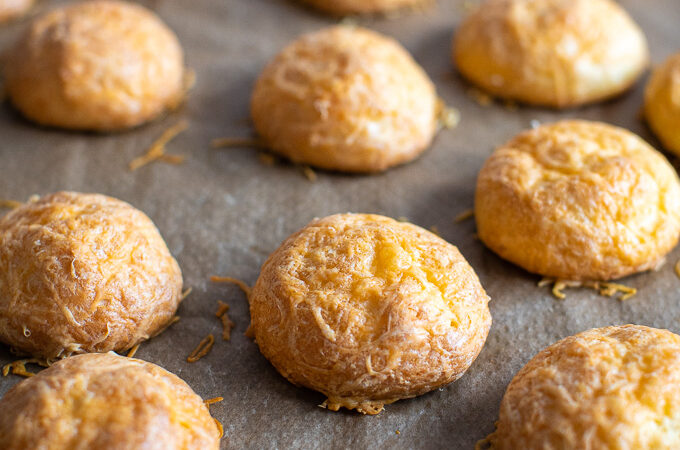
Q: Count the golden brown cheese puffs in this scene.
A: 11